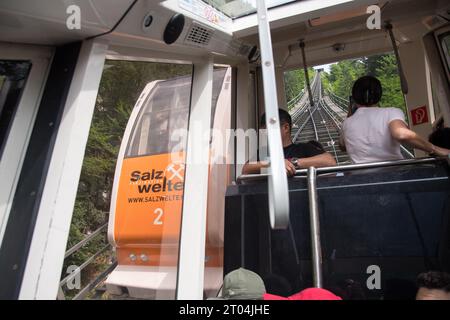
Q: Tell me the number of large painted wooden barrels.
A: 0